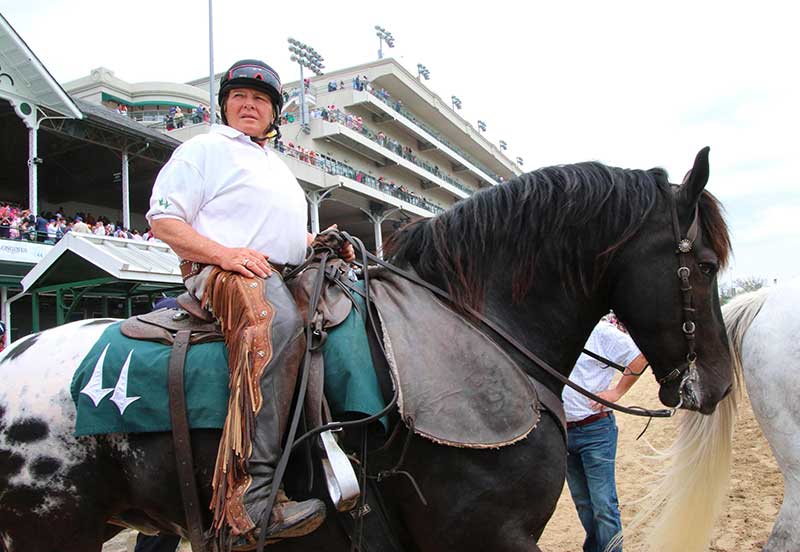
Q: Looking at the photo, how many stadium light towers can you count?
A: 7